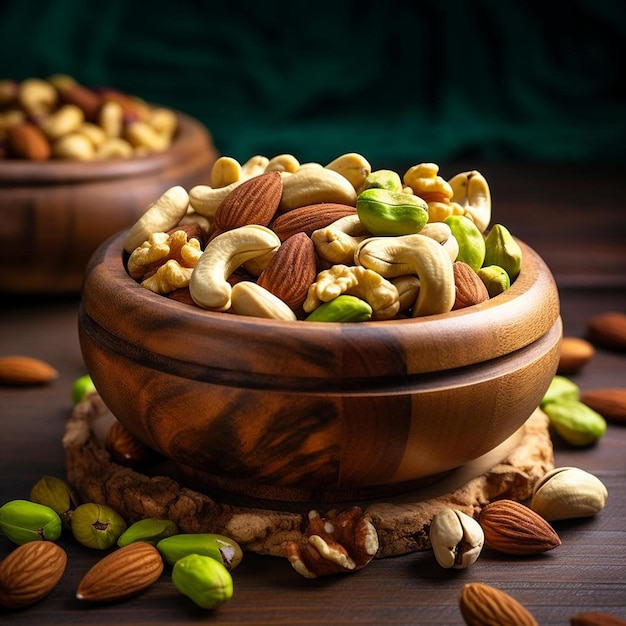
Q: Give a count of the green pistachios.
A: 15